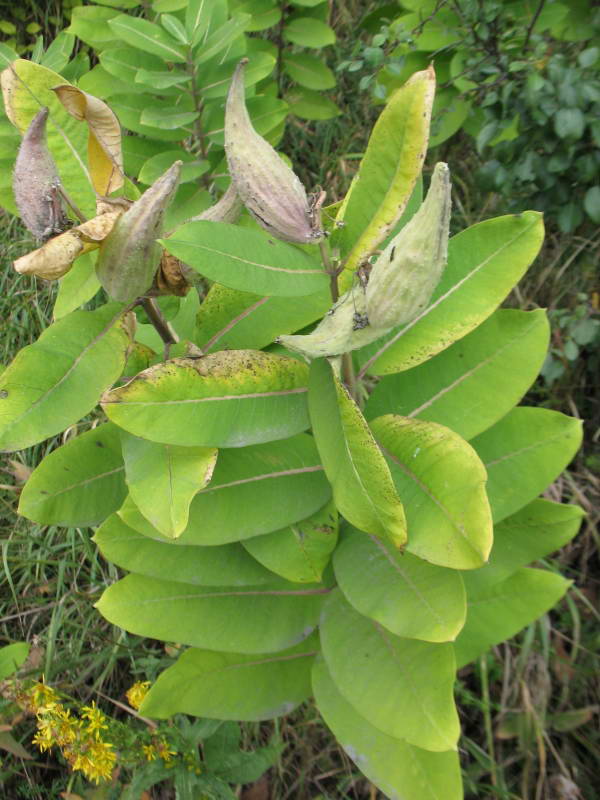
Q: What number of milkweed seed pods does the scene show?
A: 6